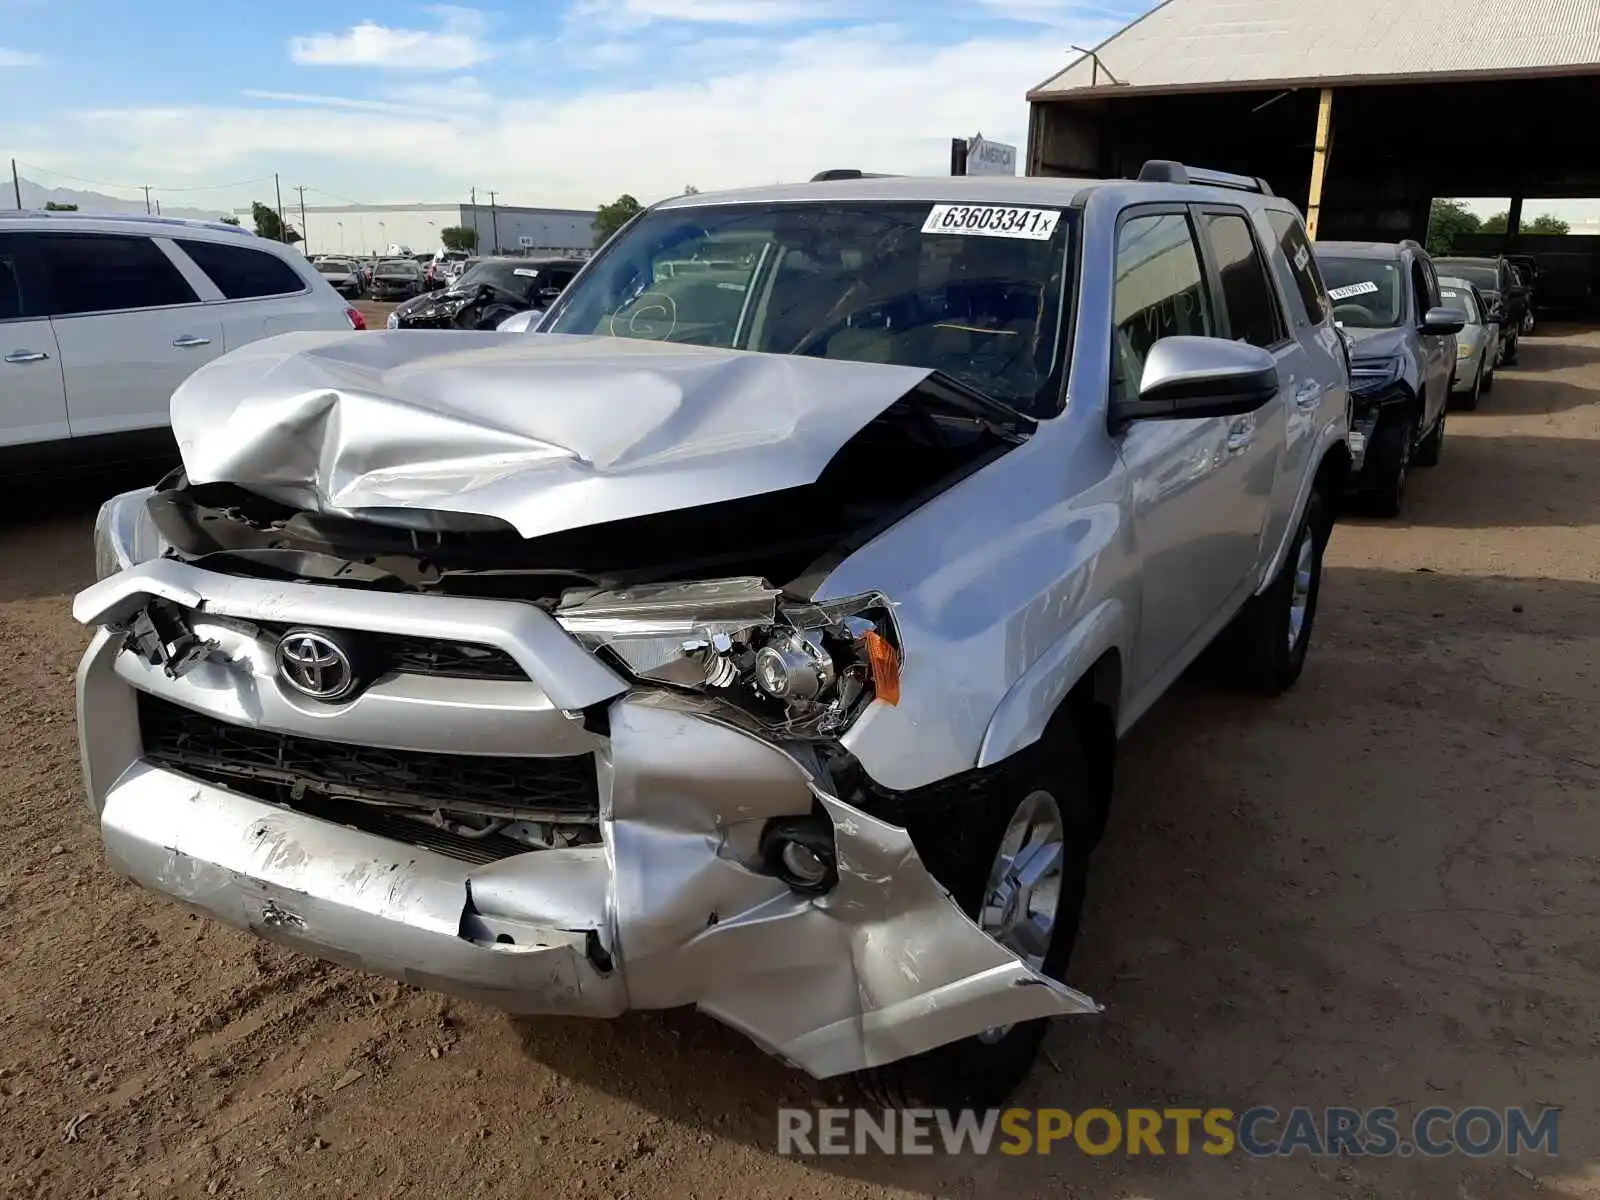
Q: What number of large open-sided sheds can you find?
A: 1